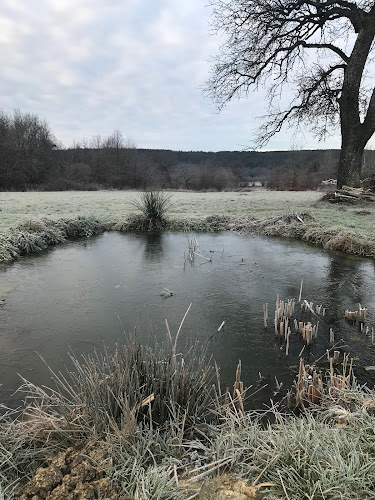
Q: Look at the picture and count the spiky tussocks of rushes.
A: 2